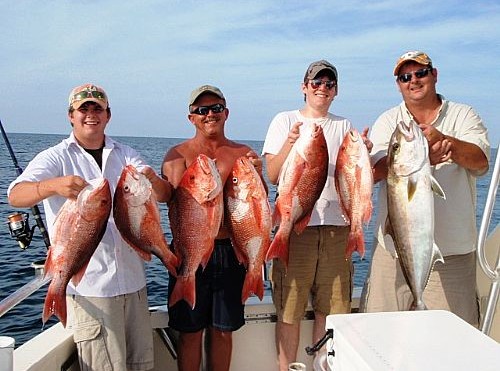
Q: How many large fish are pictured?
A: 7